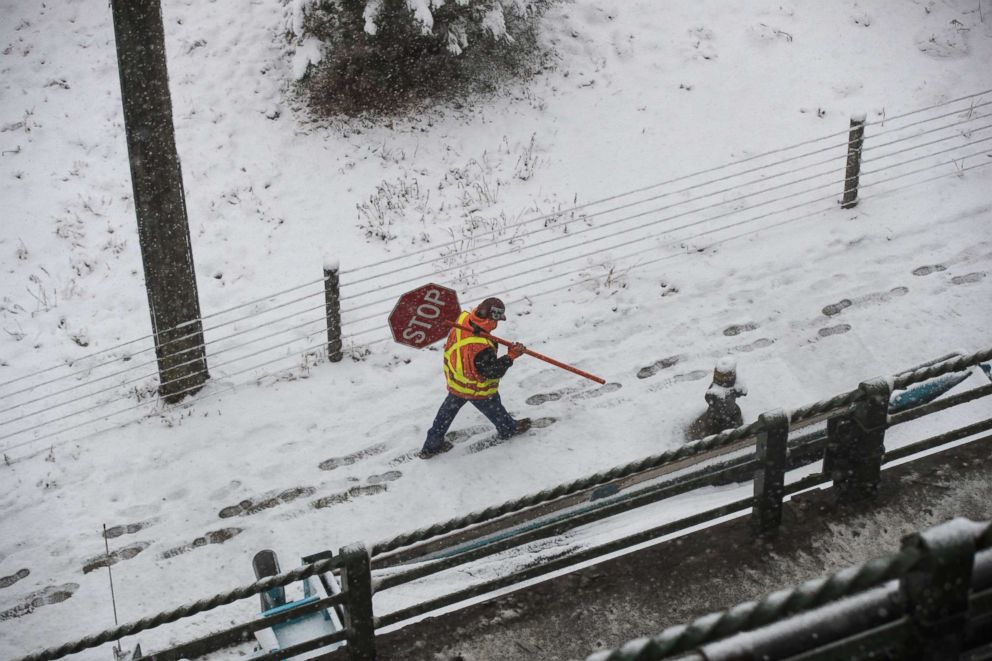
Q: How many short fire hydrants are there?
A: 1